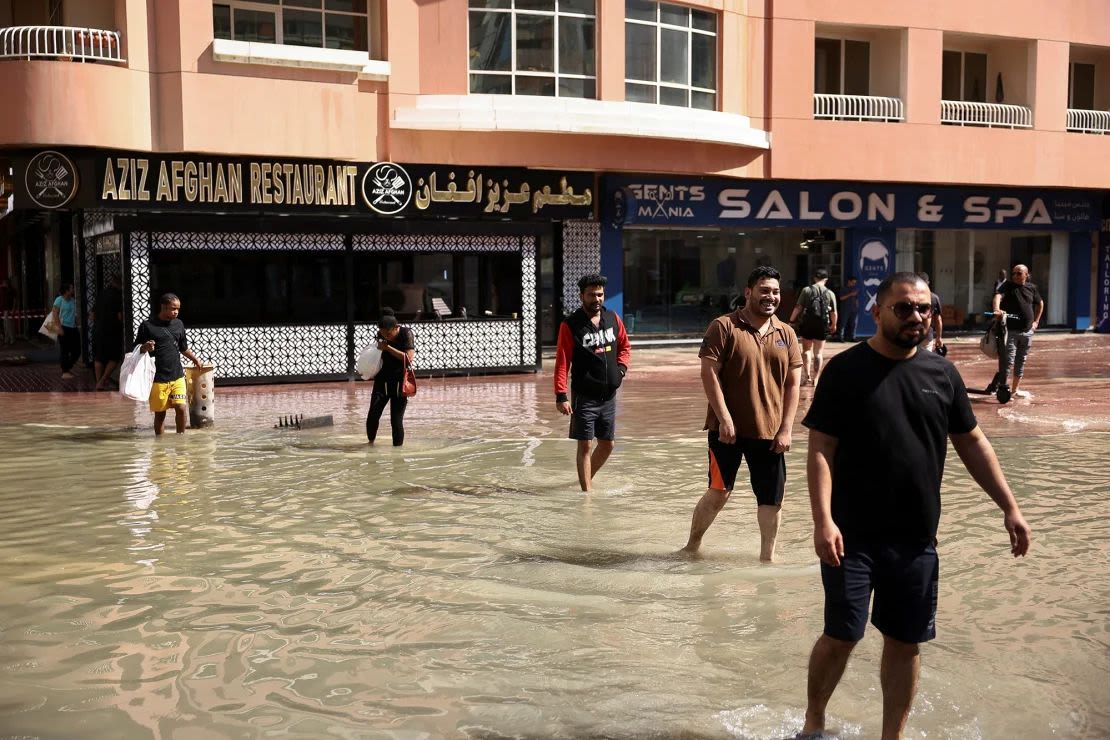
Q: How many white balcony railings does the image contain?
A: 4